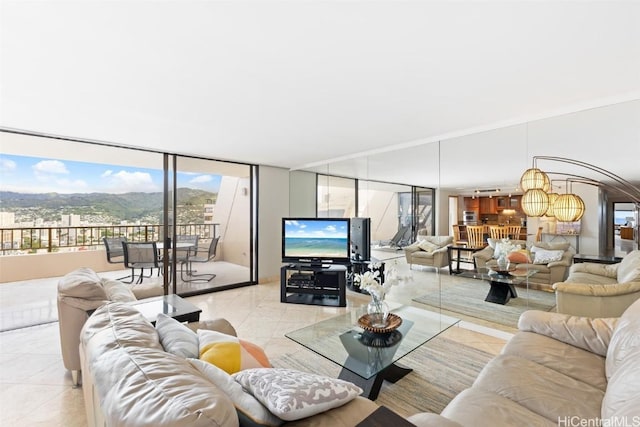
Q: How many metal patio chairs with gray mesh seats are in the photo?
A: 4